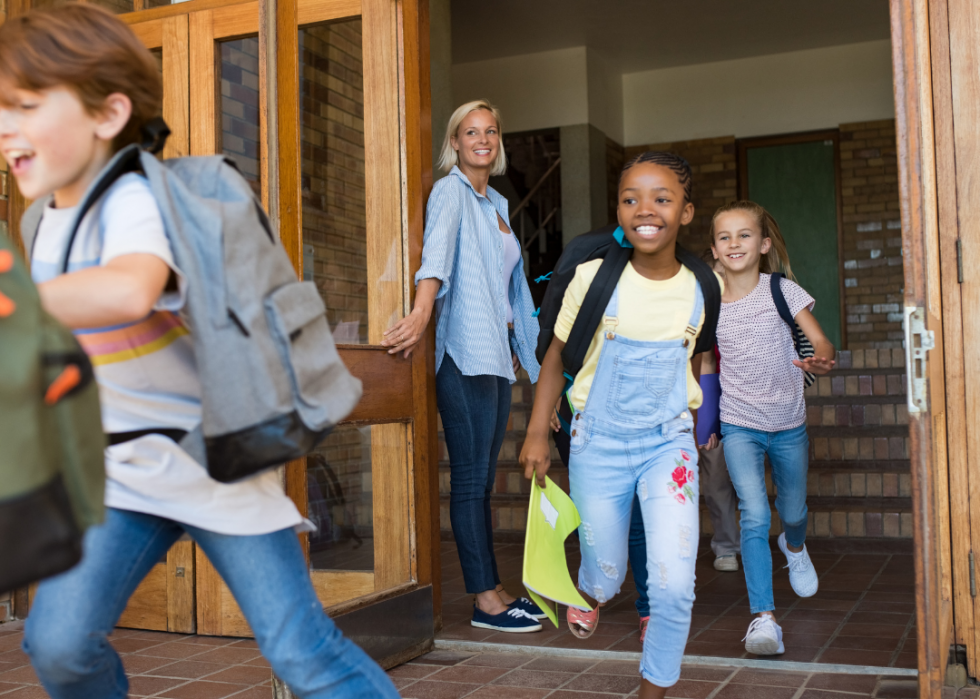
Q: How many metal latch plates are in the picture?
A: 1